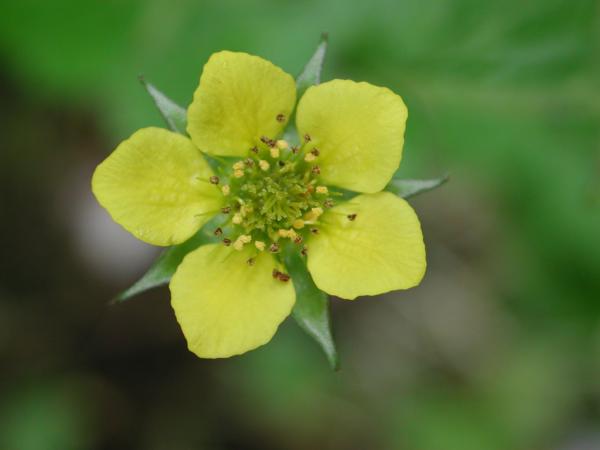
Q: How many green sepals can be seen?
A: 5